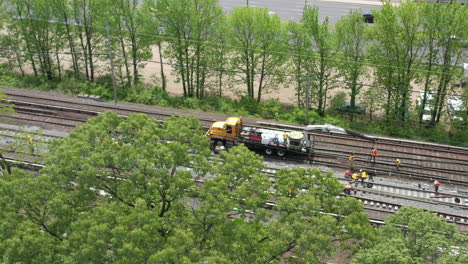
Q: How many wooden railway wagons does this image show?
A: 0